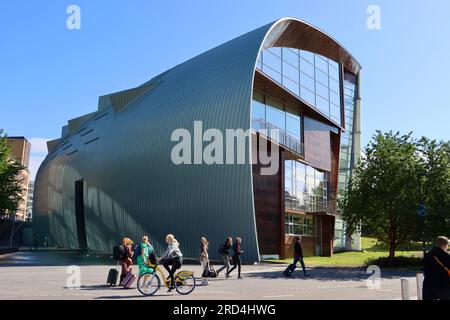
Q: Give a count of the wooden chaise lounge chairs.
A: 0